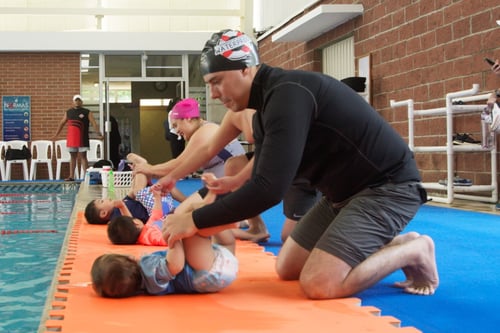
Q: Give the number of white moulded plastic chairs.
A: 5